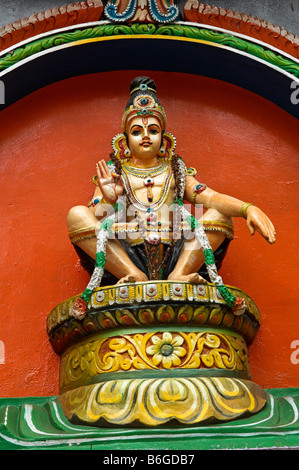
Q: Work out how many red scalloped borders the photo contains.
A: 2